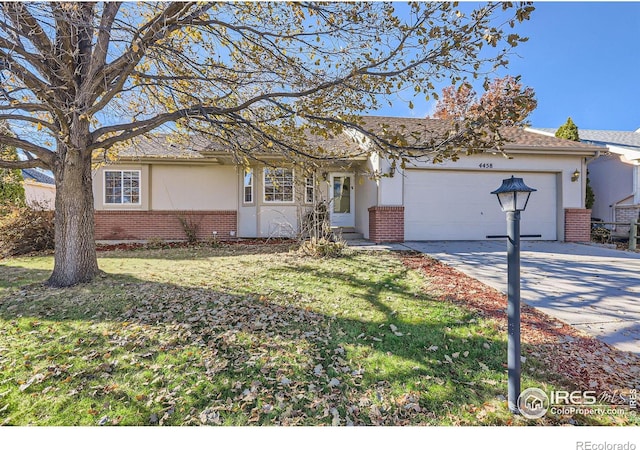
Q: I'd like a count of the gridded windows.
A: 2